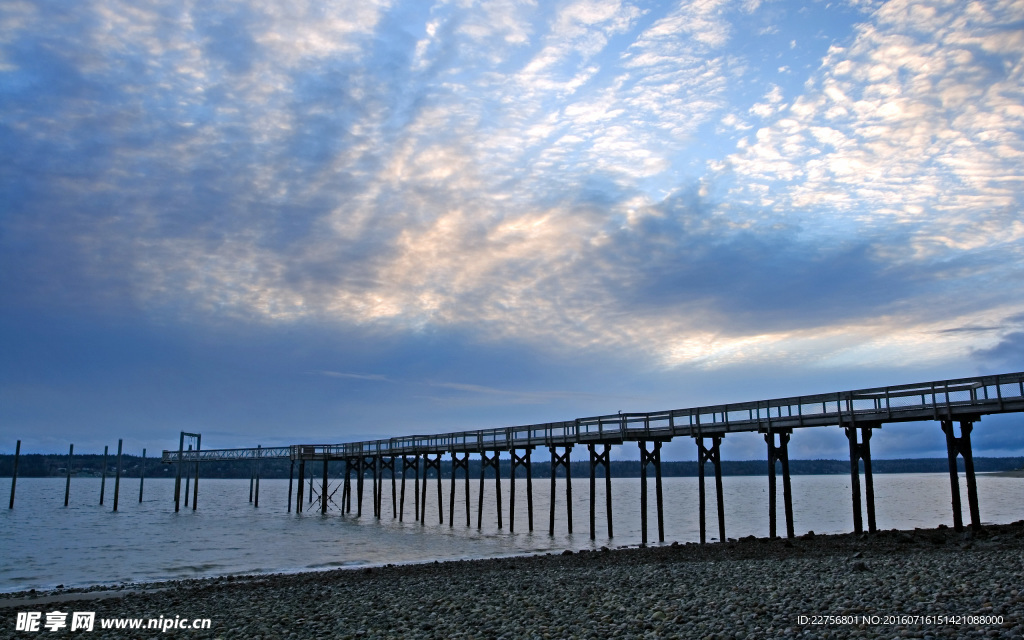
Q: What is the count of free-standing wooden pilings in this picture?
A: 5